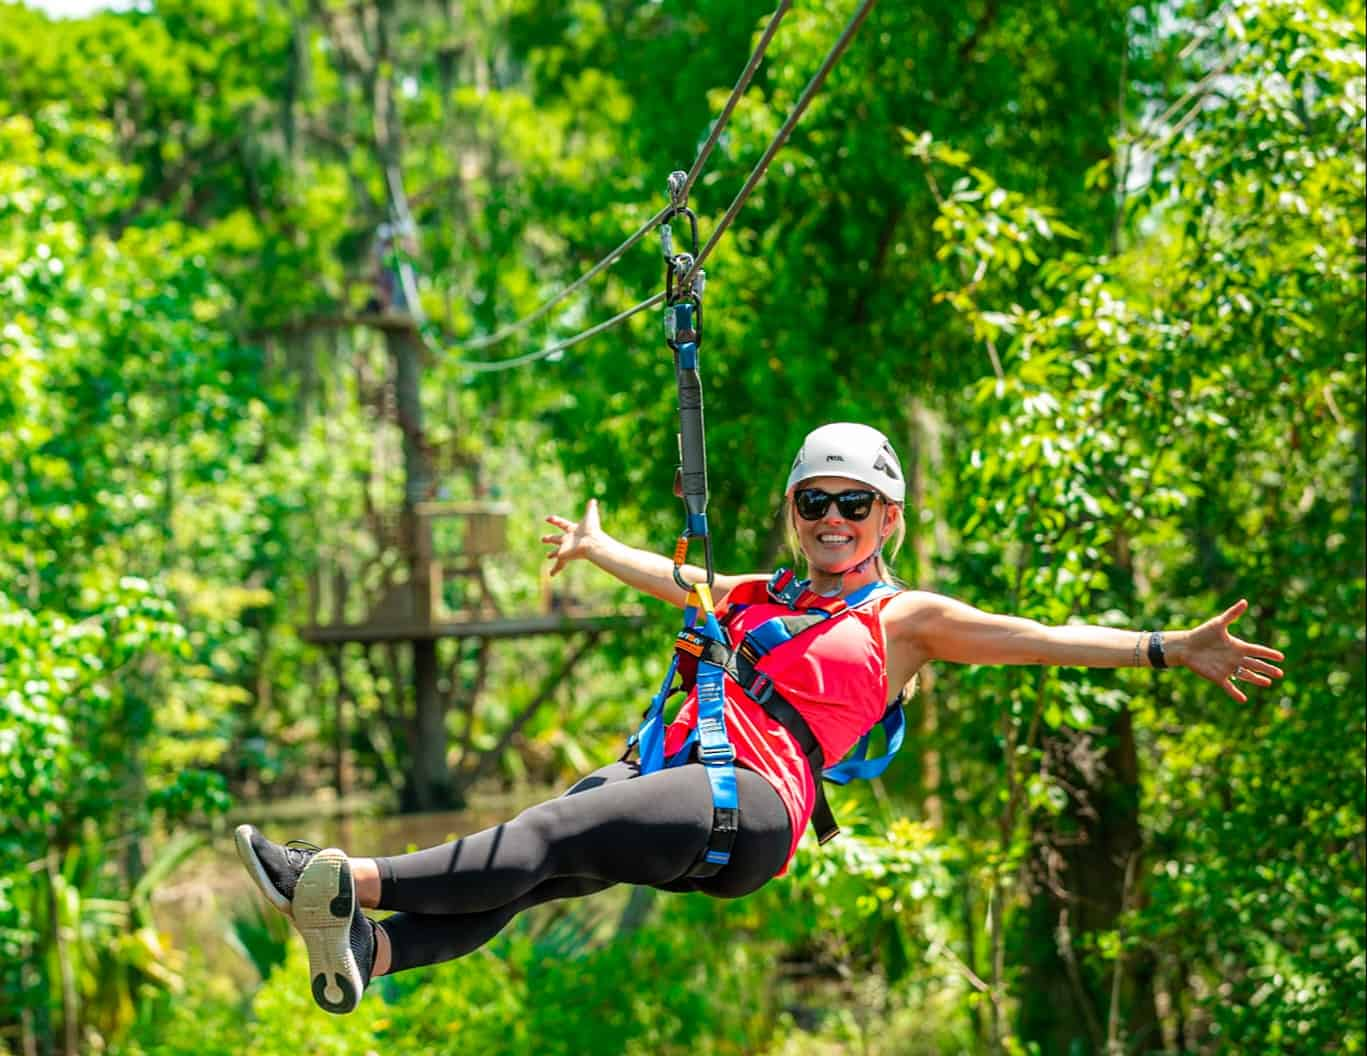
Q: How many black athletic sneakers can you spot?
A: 2